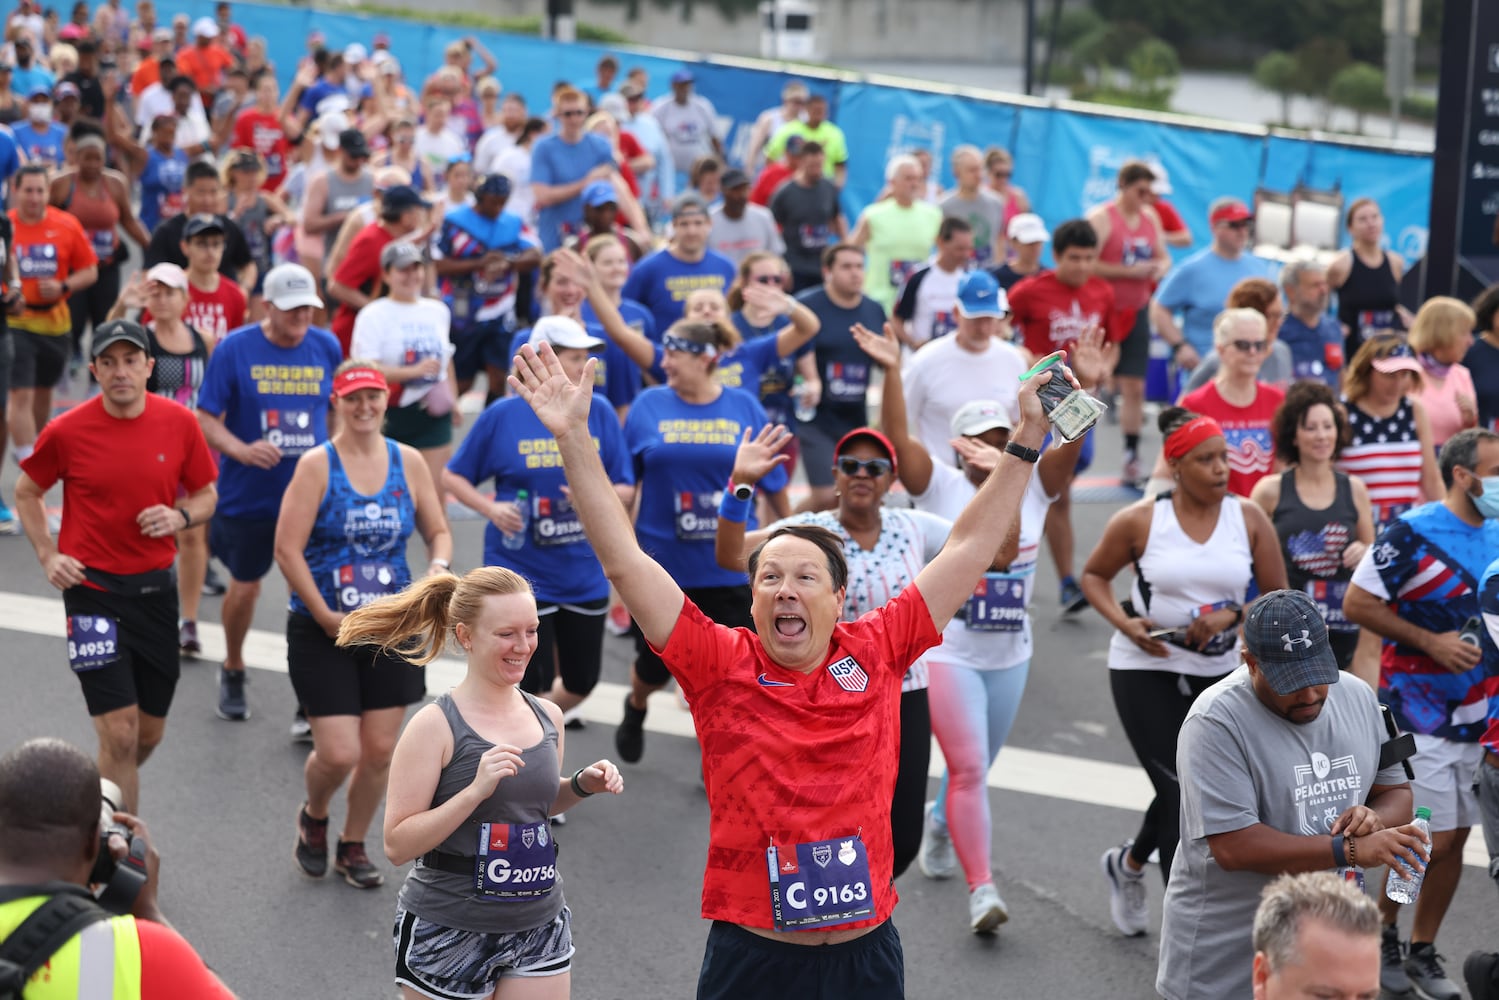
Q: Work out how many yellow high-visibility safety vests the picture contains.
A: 1